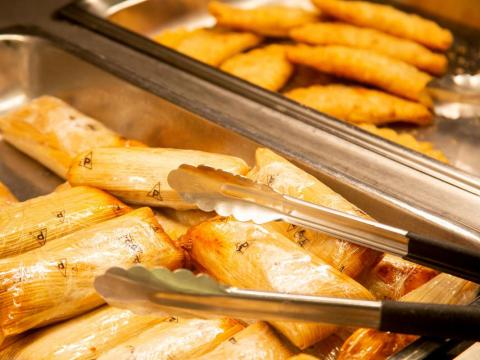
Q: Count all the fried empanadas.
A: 8